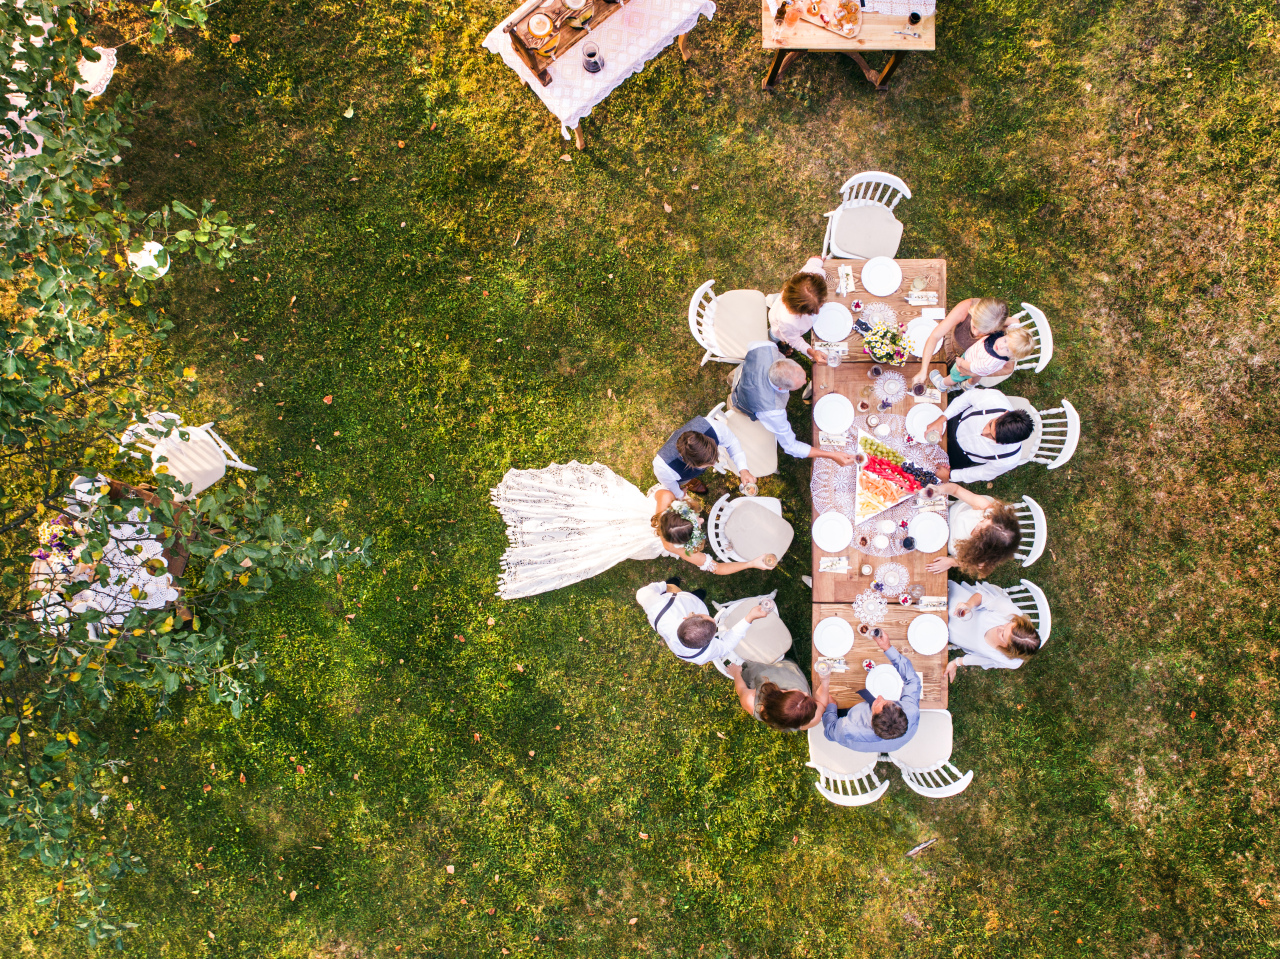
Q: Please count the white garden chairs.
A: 12